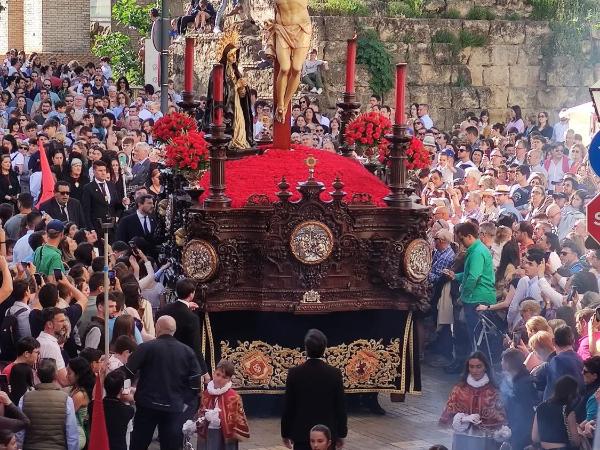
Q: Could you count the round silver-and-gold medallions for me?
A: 3